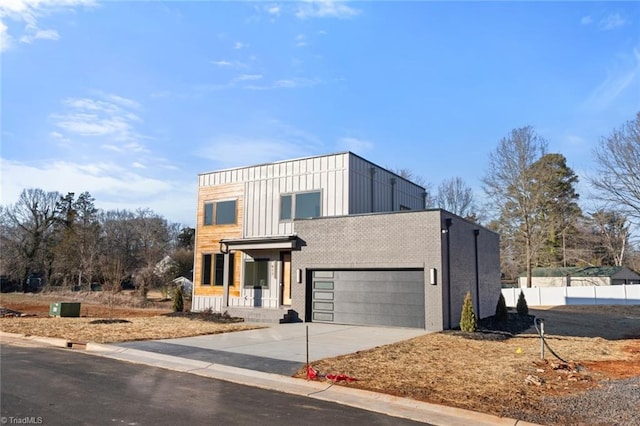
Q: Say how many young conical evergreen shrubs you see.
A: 4